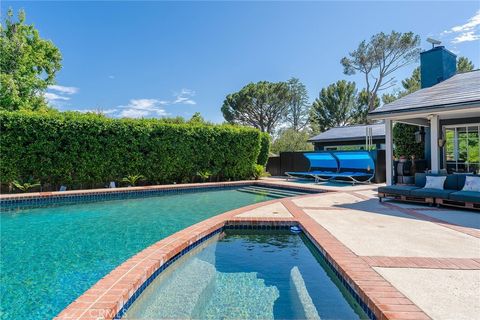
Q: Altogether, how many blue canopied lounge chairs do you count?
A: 2